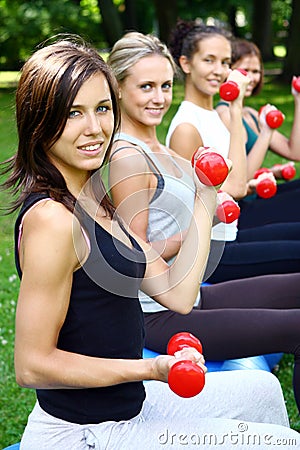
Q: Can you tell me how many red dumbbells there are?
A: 8